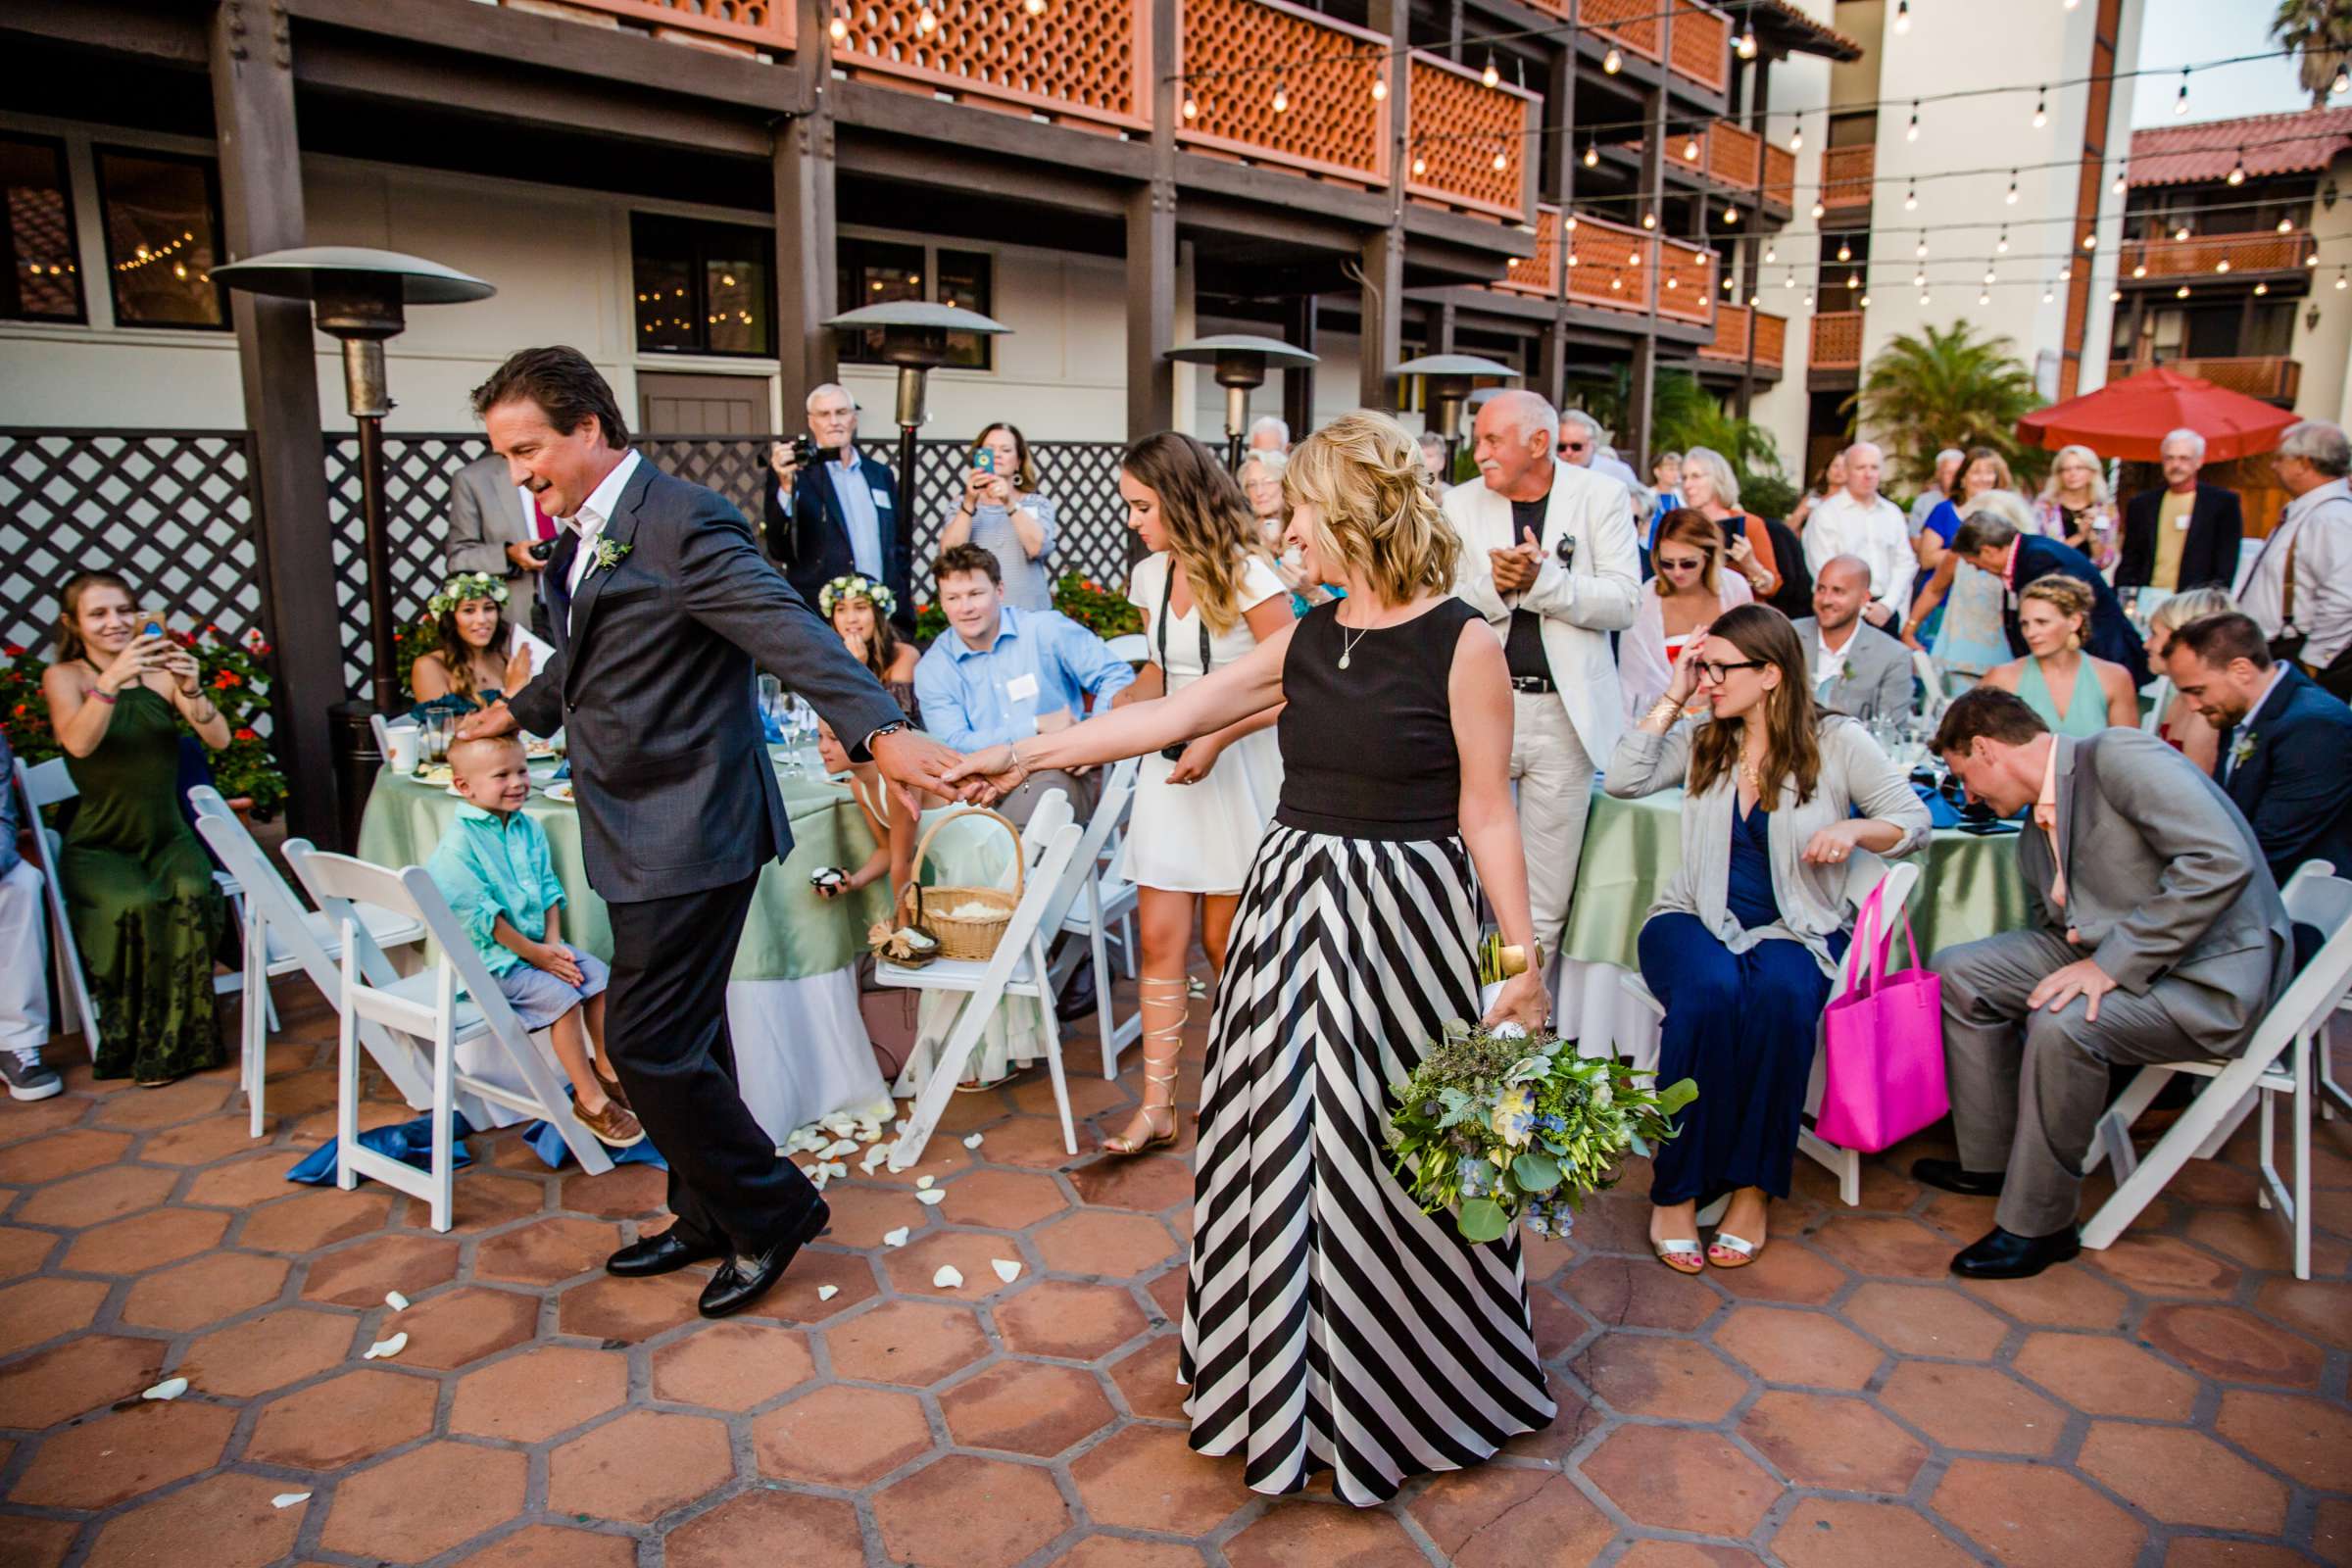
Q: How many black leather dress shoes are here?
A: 4